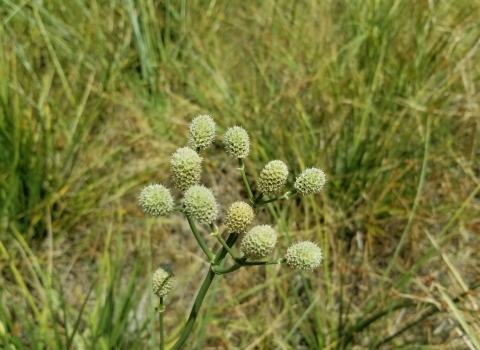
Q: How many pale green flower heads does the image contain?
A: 11